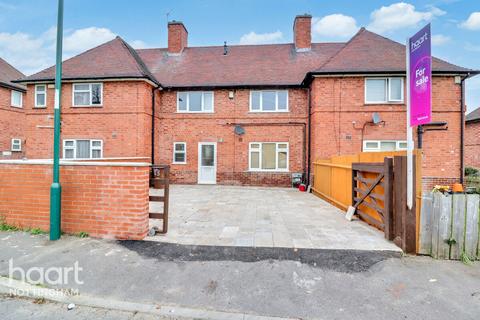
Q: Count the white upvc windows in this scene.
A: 11